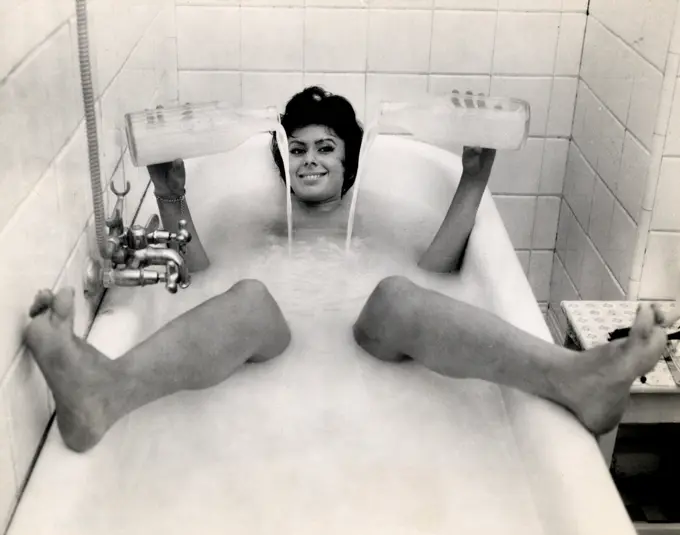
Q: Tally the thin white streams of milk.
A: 2